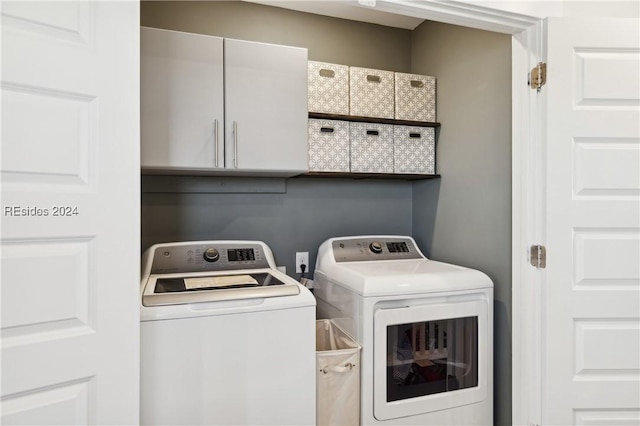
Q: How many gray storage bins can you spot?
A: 6